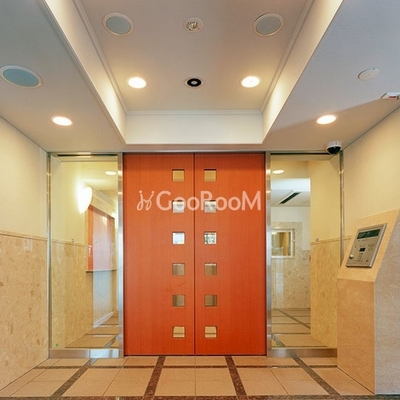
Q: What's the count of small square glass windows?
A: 12